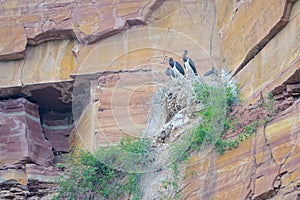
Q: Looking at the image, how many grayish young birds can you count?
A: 2